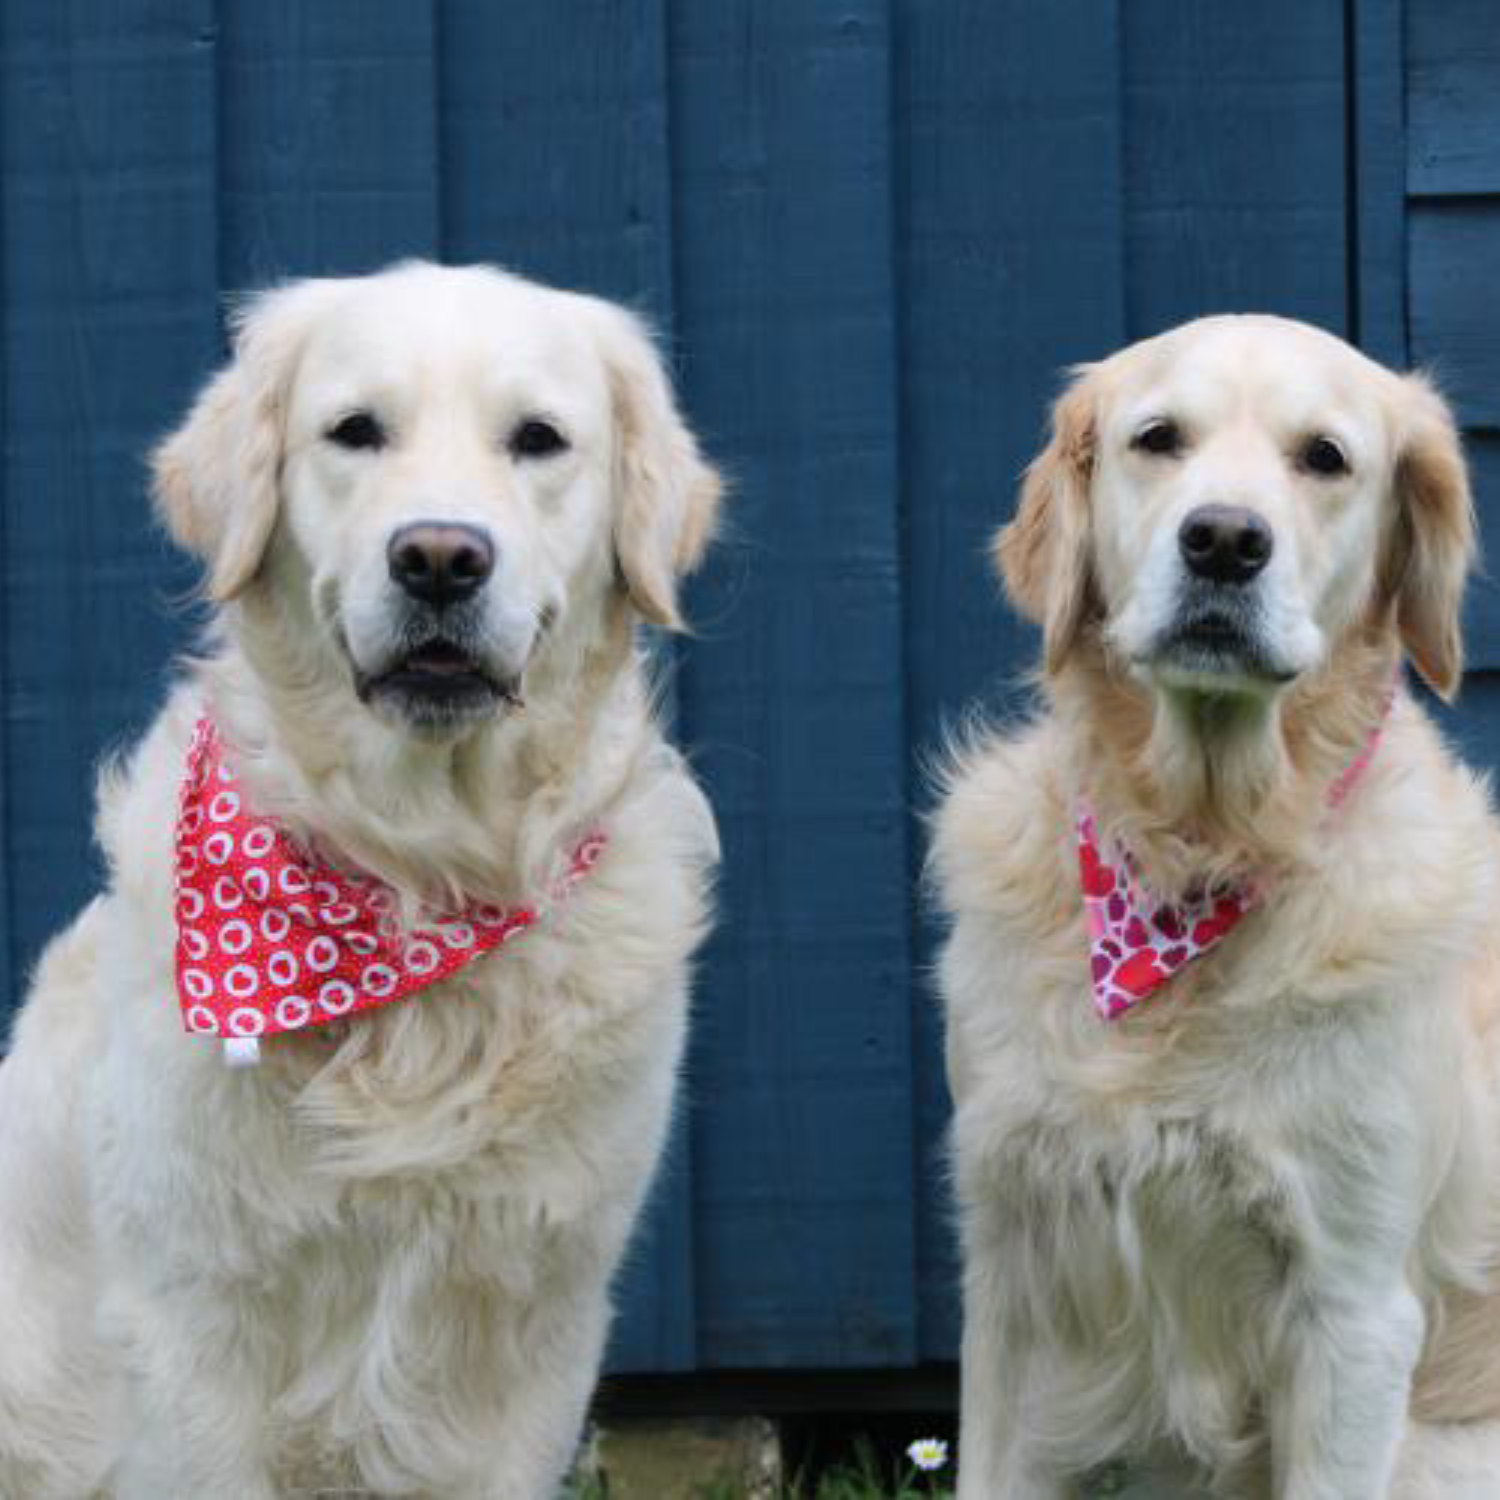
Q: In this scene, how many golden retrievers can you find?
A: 2